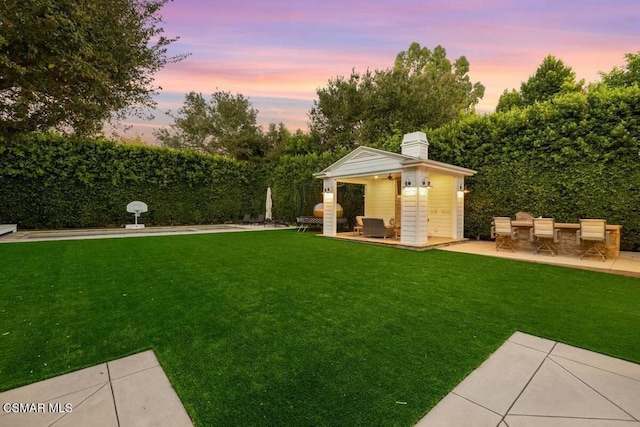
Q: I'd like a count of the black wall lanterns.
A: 4